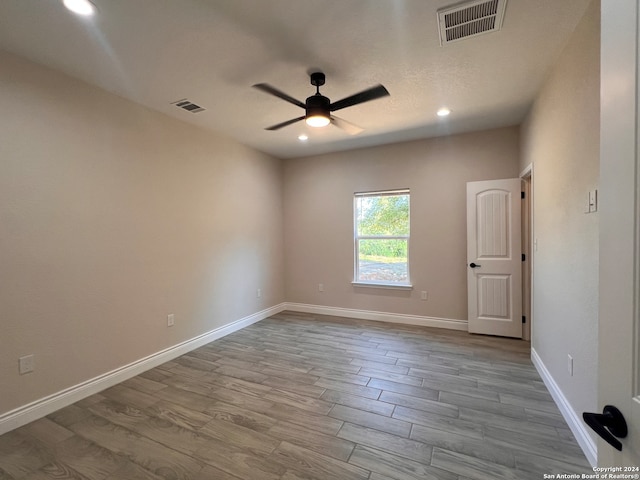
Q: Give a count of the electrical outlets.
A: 6